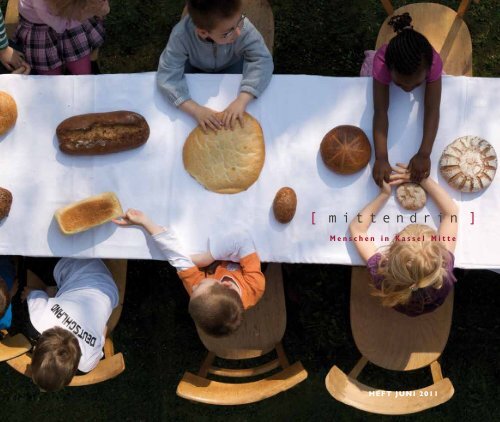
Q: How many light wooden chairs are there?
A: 7